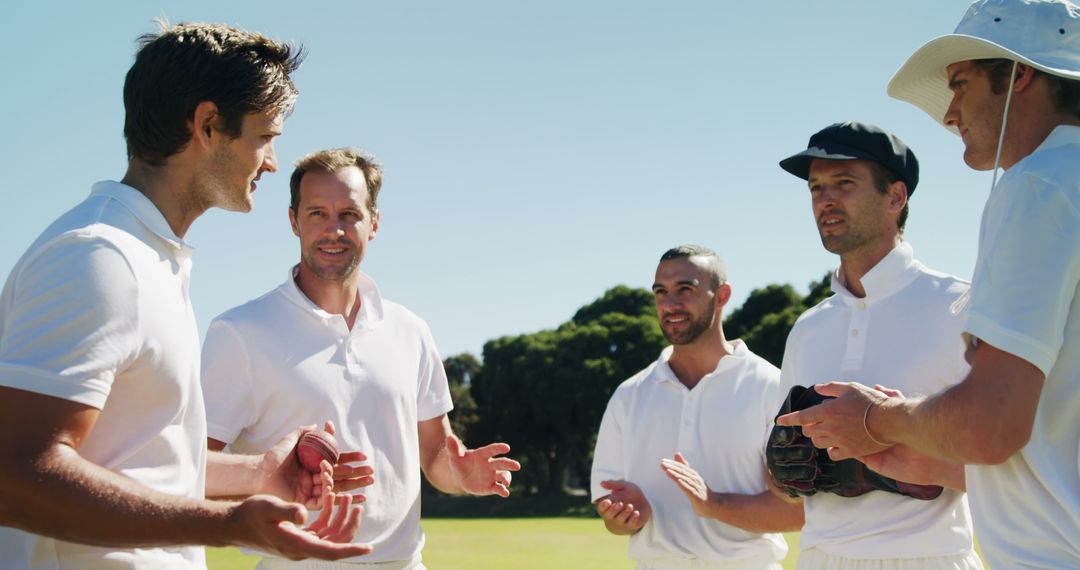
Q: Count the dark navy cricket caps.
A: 1